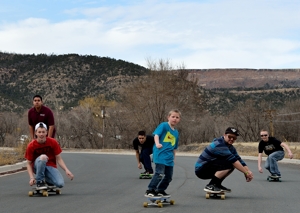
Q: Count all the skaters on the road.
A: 6